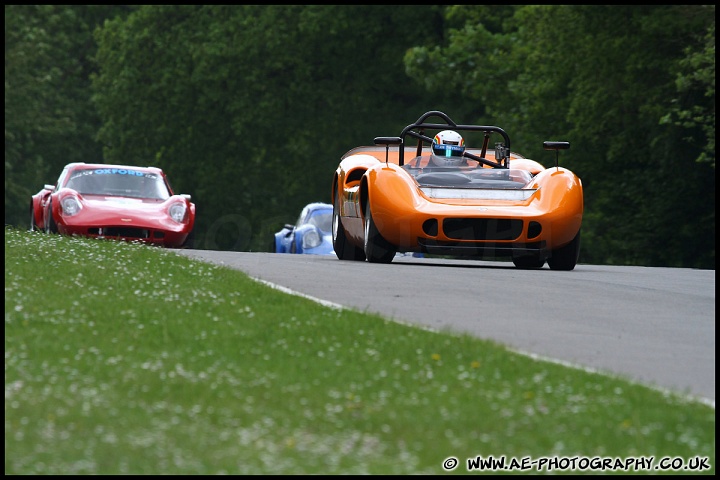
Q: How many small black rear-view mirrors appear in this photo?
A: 2